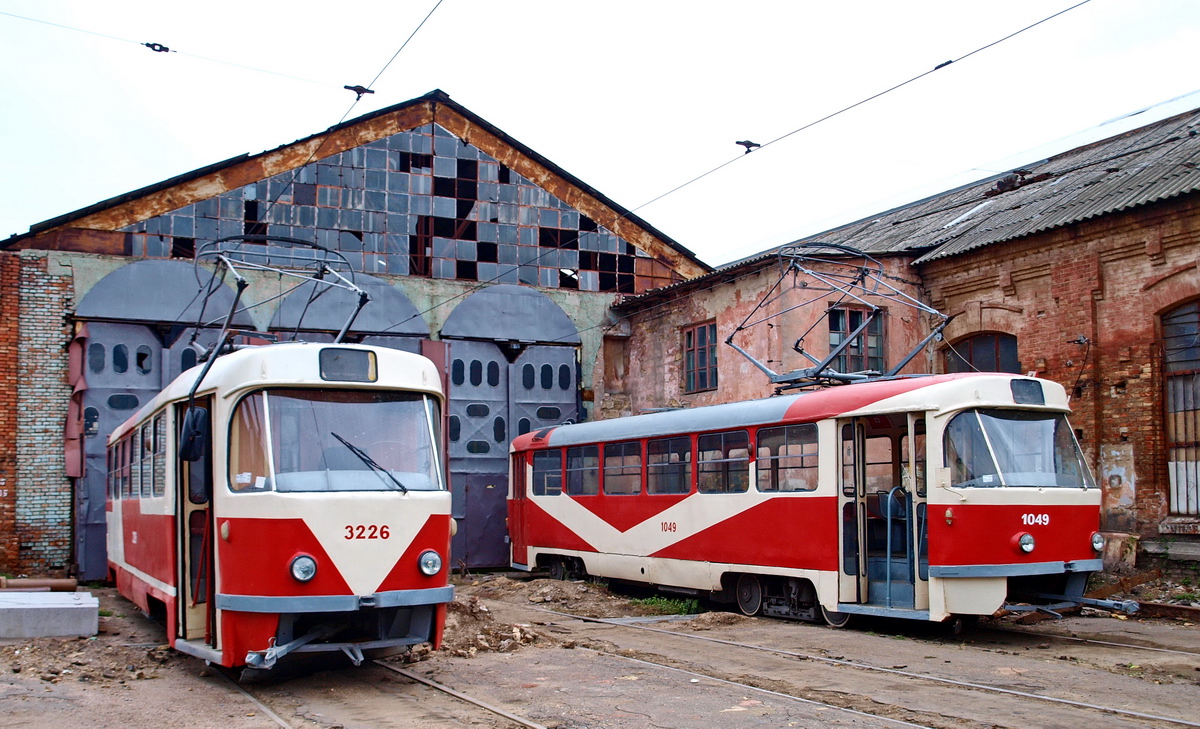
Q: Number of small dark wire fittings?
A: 4